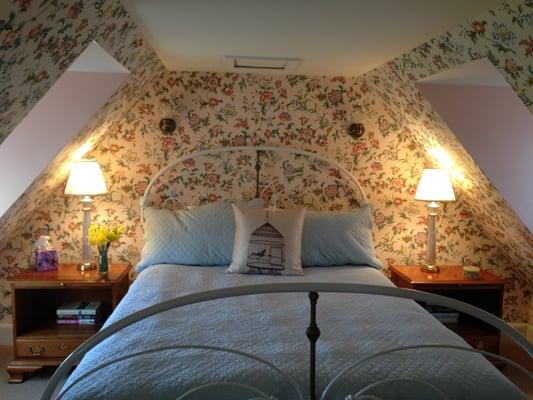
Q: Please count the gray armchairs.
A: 0